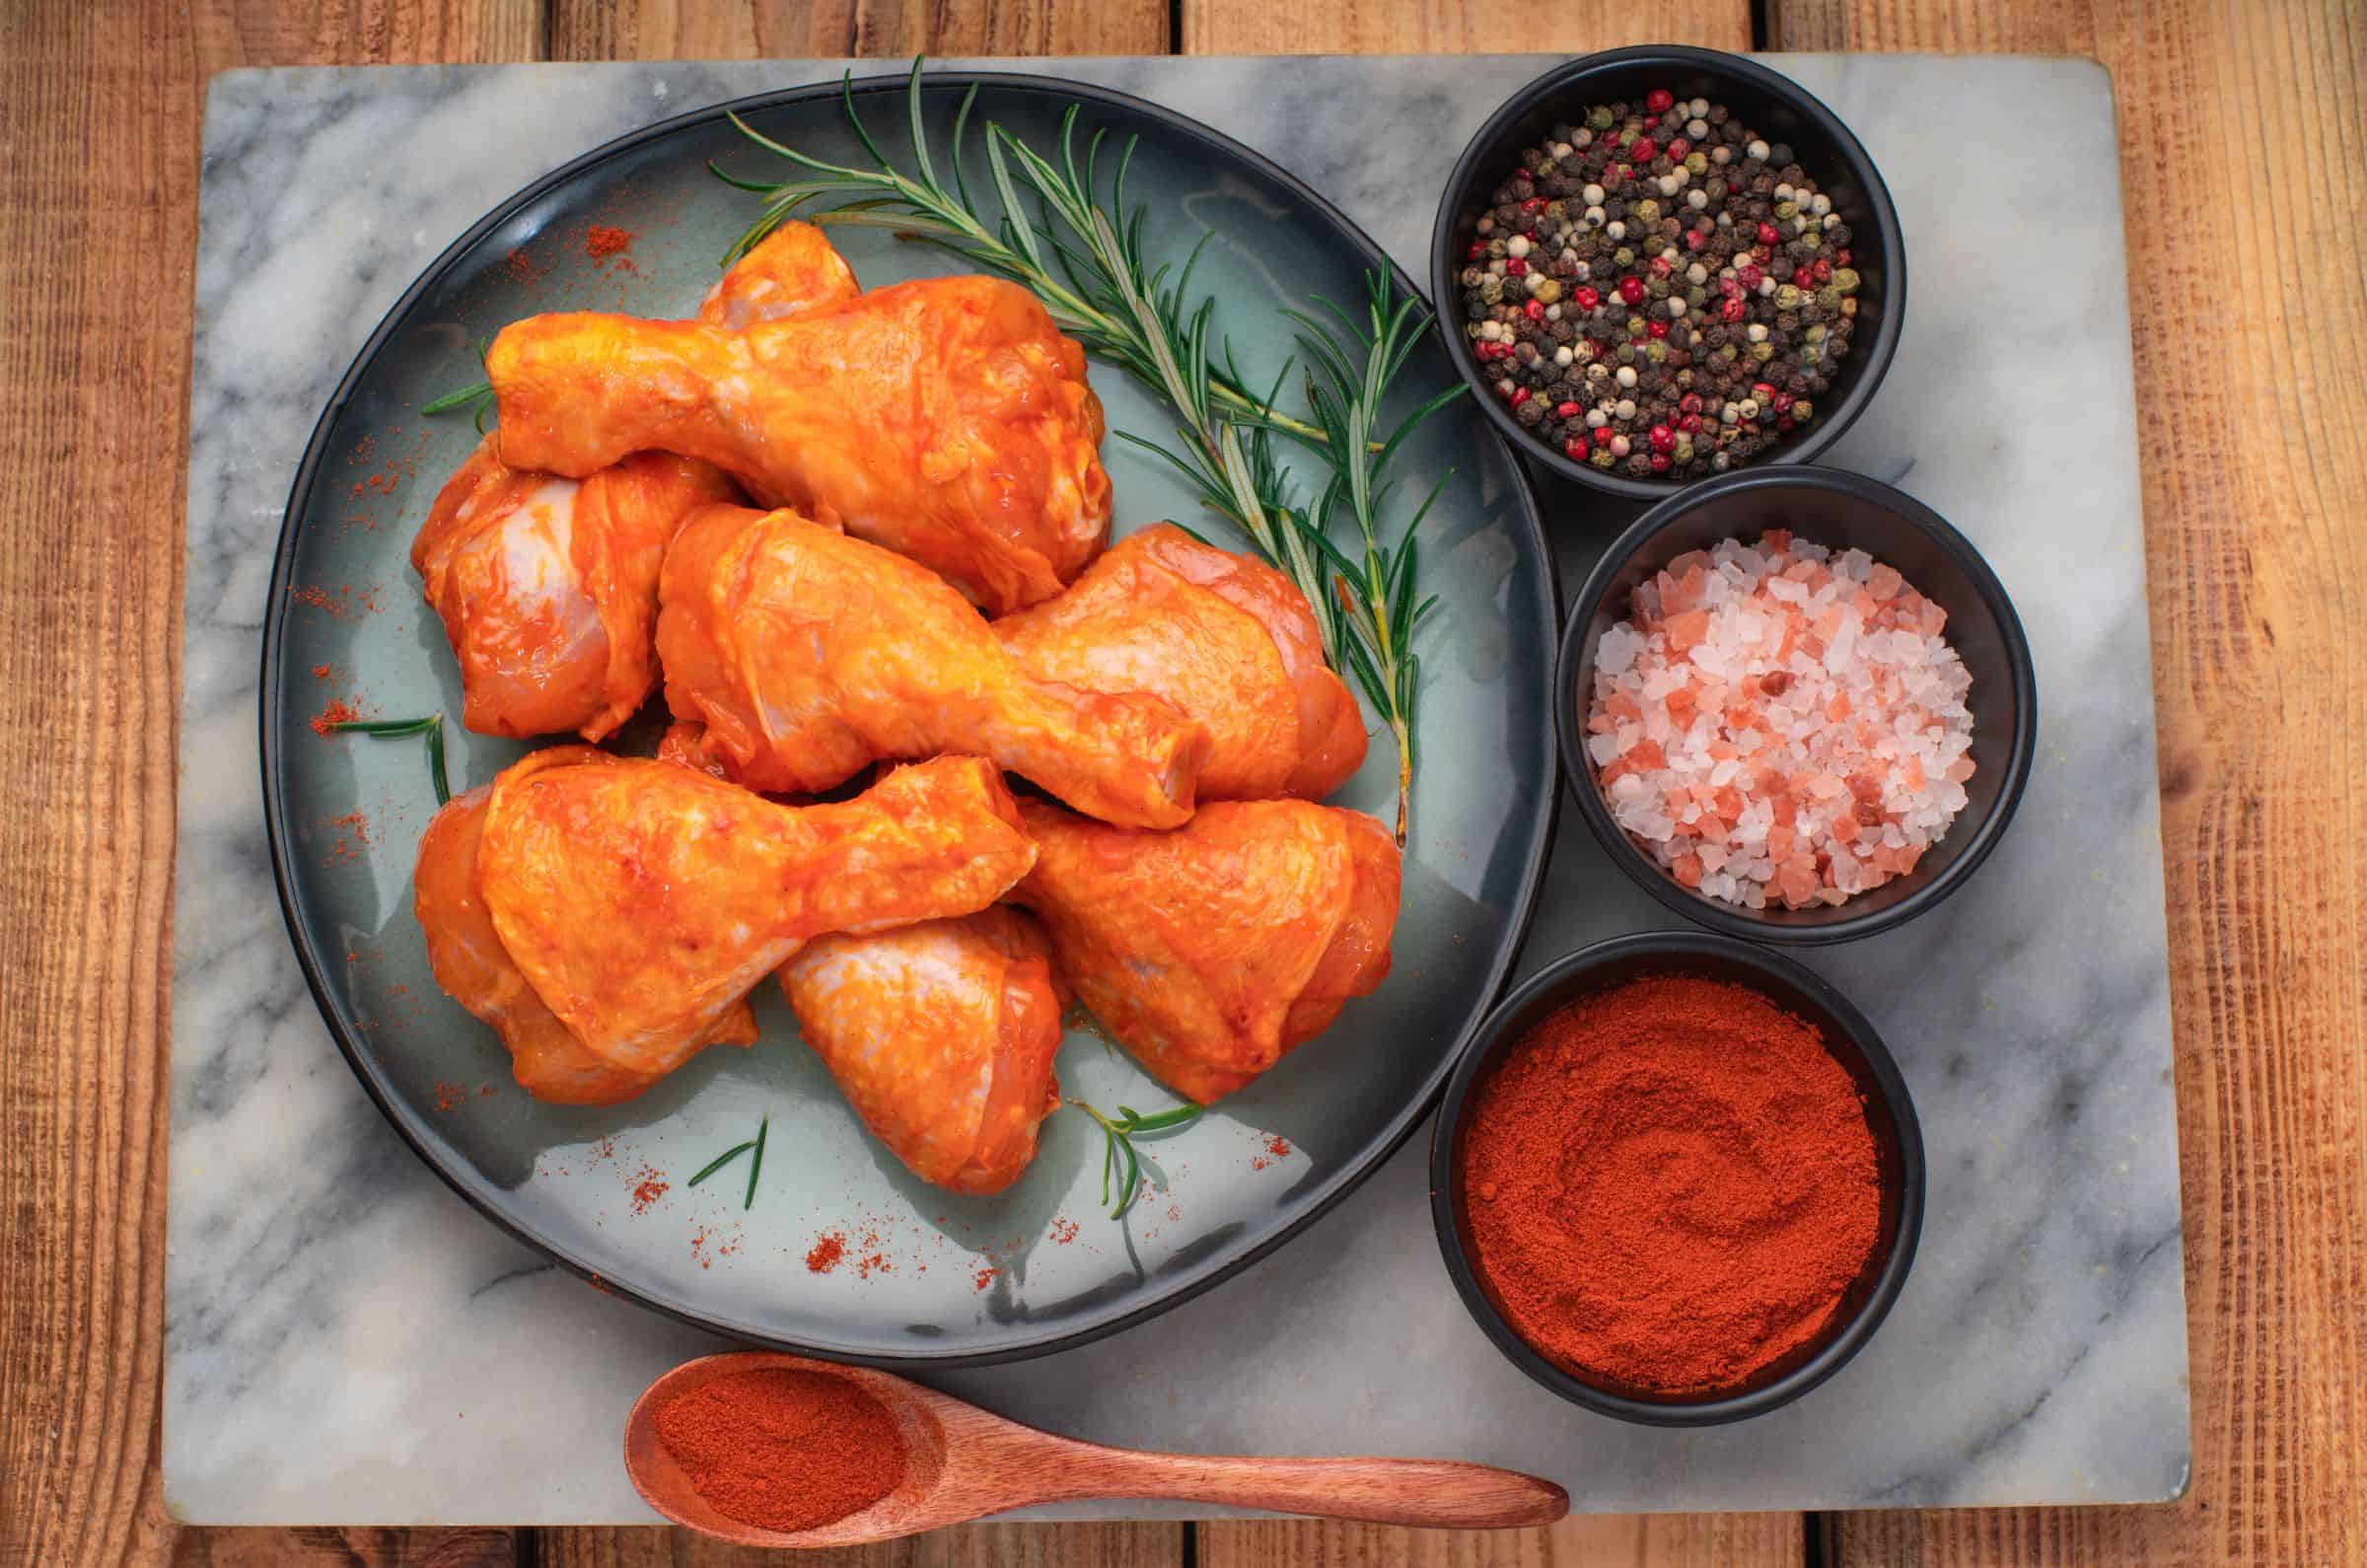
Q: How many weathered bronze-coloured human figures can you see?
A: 0